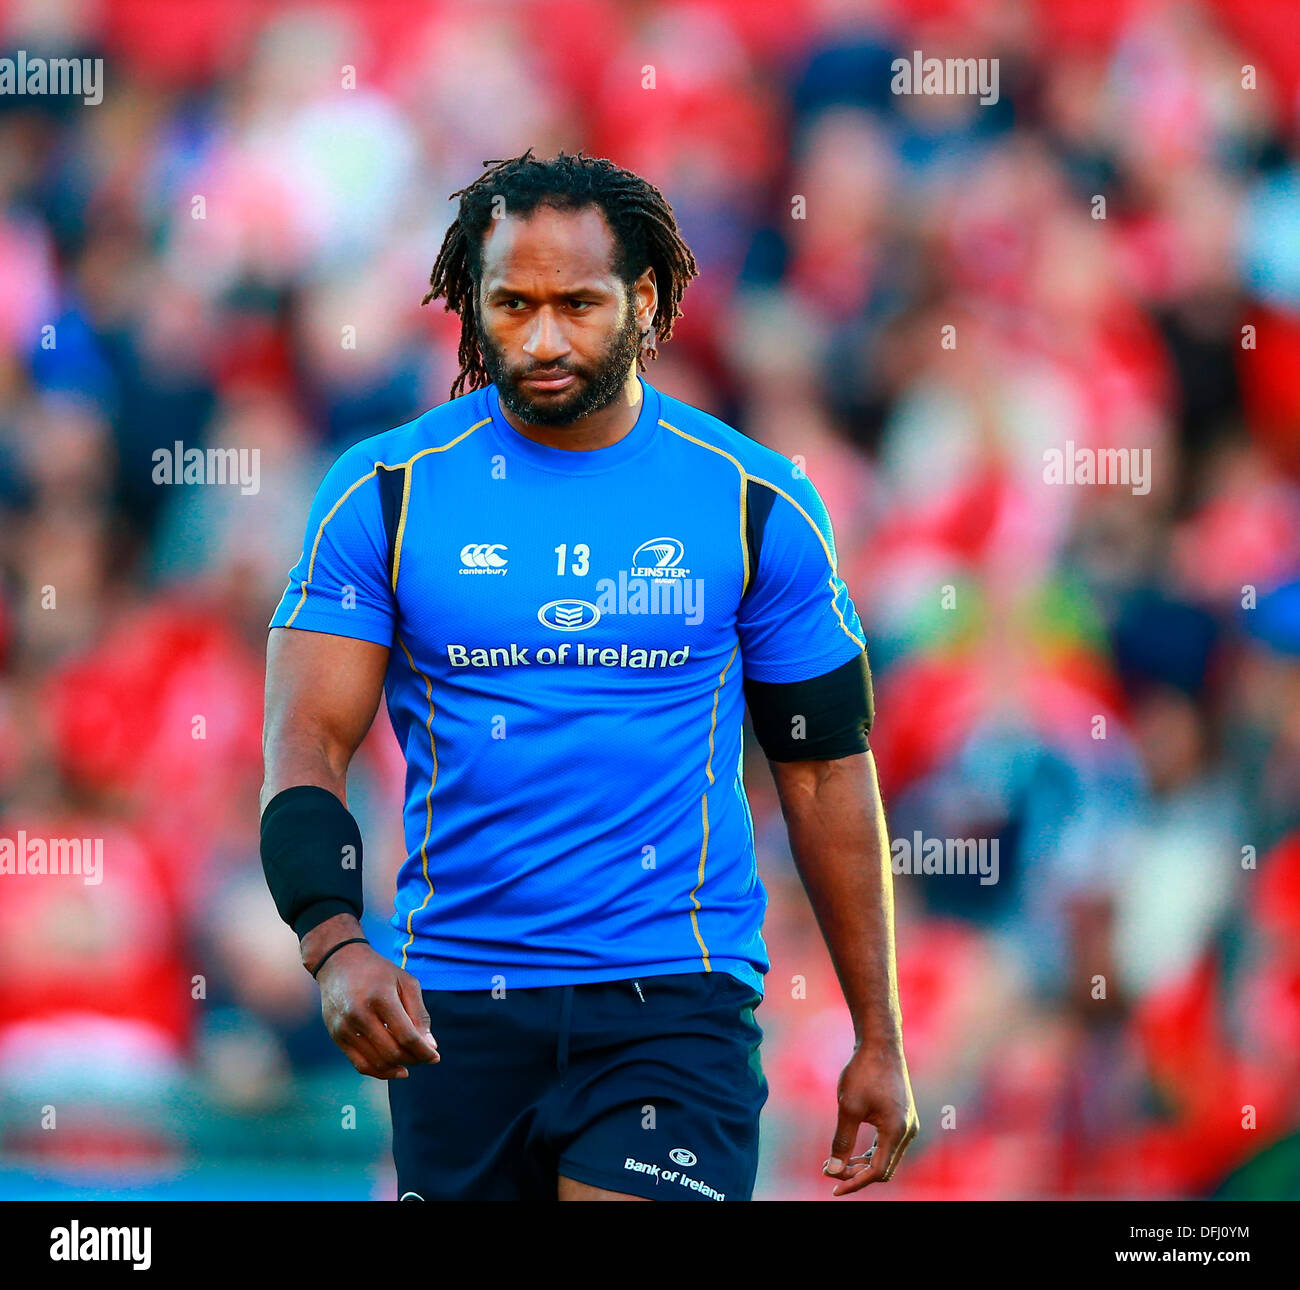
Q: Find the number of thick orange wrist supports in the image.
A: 0